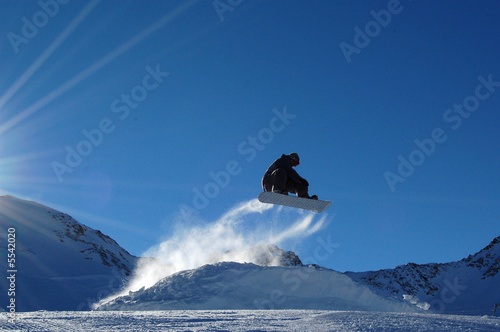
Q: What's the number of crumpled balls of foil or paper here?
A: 0